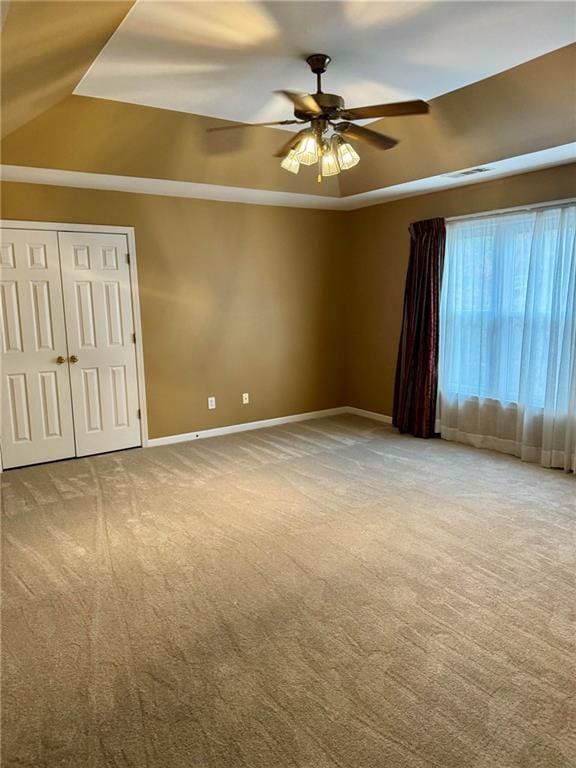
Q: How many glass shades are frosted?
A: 4